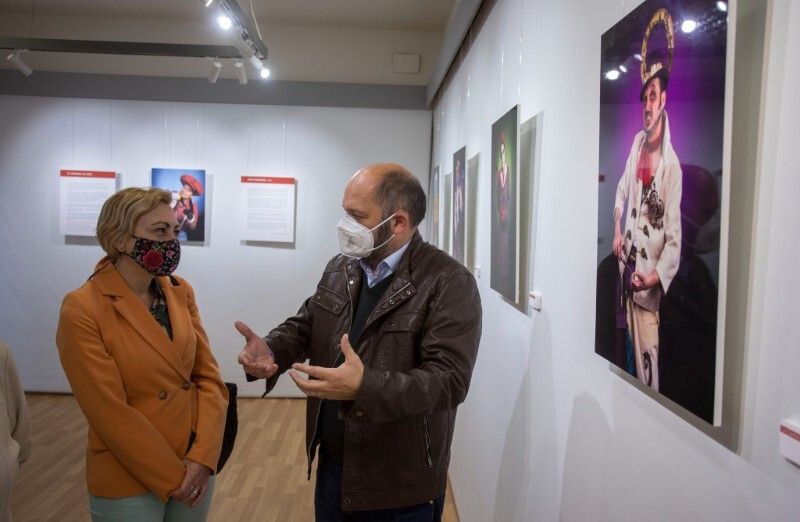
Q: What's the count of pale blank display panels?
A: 2